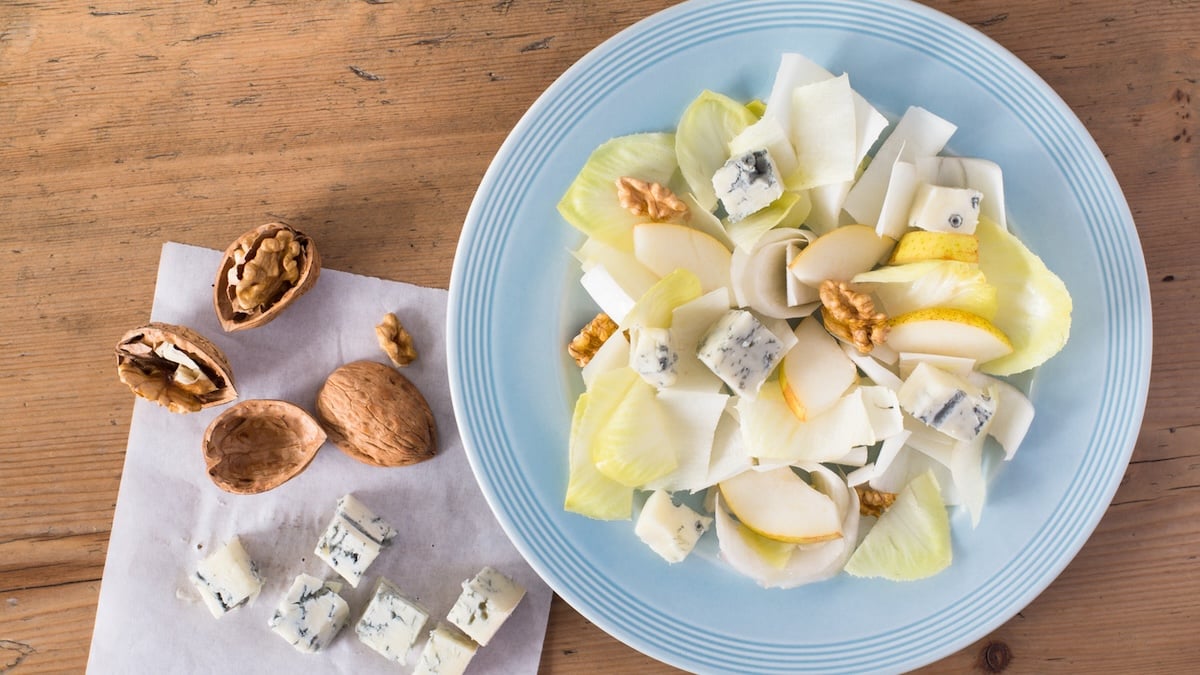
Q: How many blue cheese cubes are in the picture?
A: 12